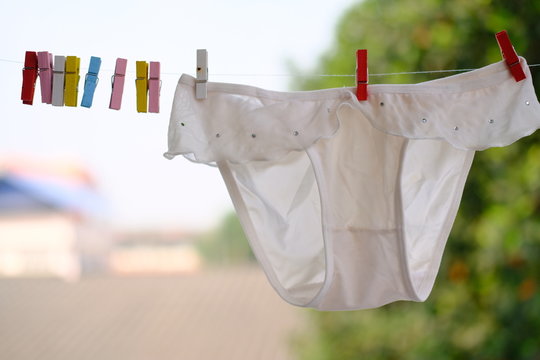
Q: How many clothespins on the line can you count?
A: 11